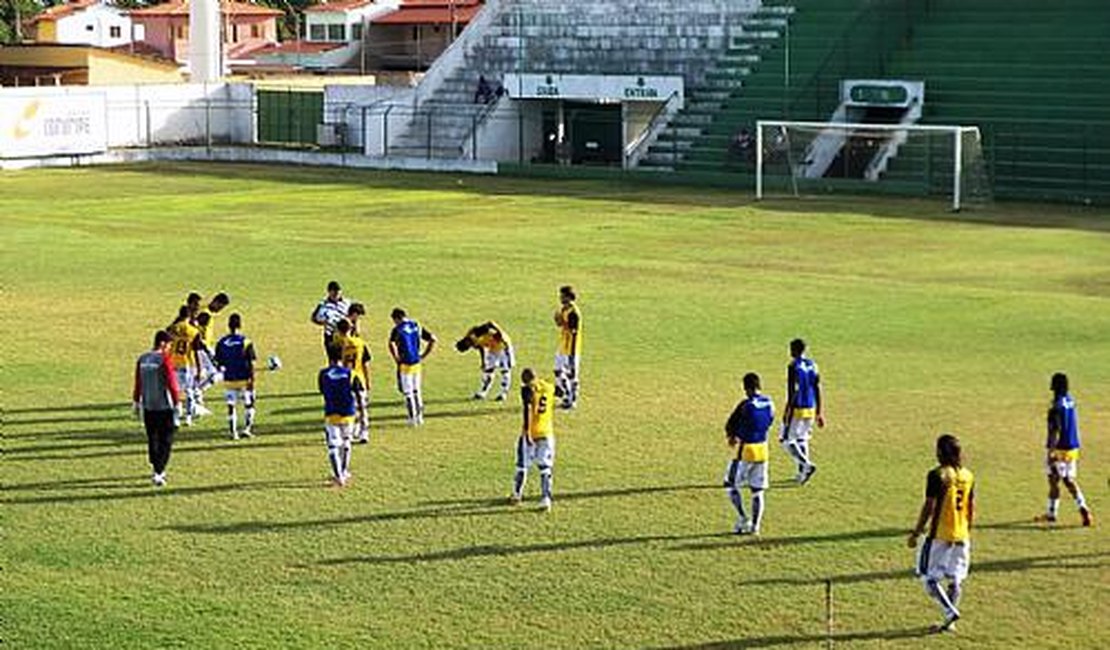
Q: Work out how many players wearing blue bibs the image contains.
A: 6